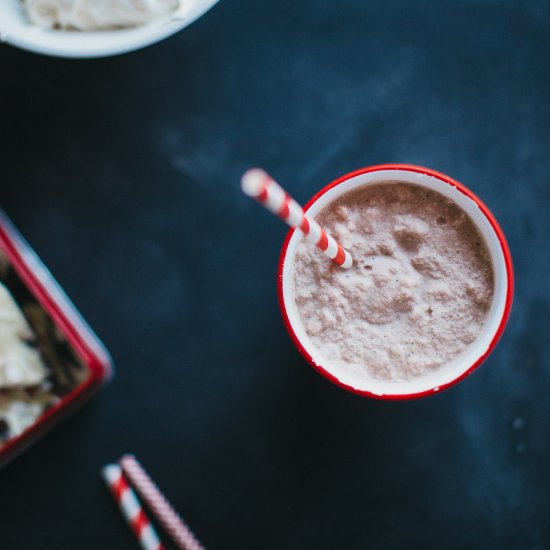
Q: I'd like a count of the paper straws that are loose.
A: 2